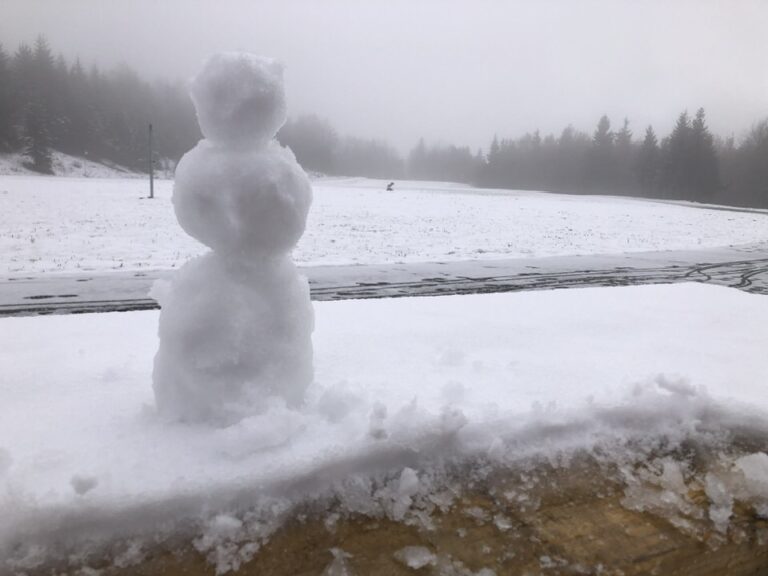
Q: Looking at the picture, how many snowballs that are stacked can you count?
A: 3